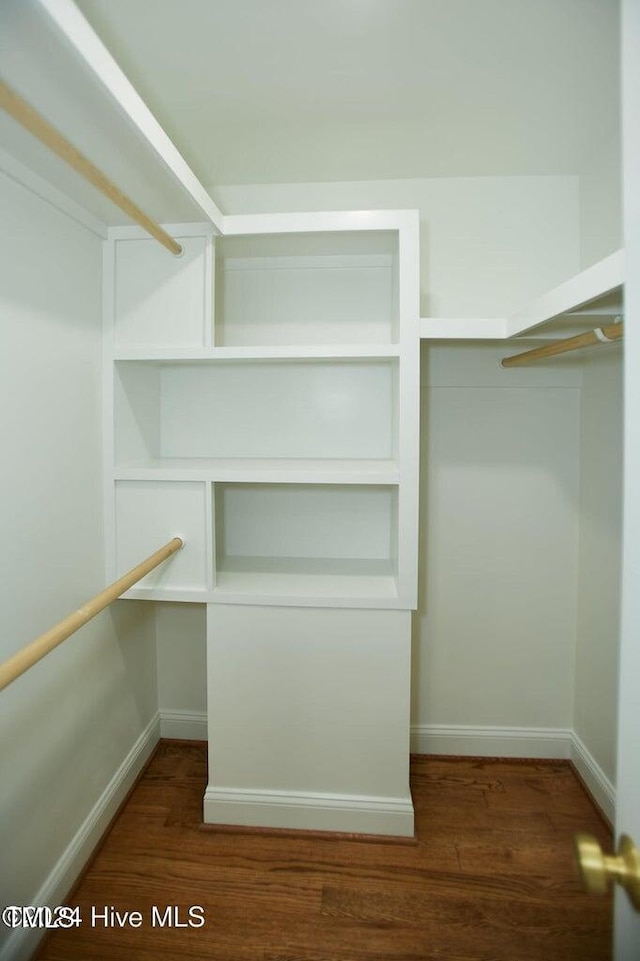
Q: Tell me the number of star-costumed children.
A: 0